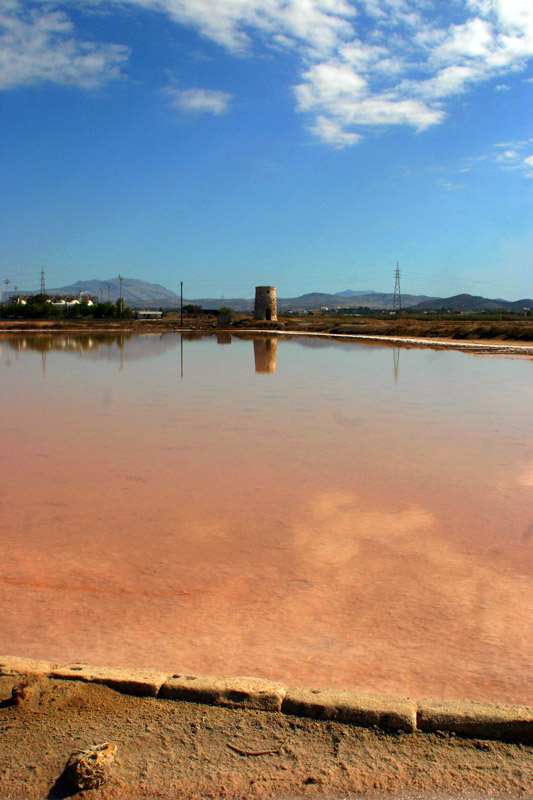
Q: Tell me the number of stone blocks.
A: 5